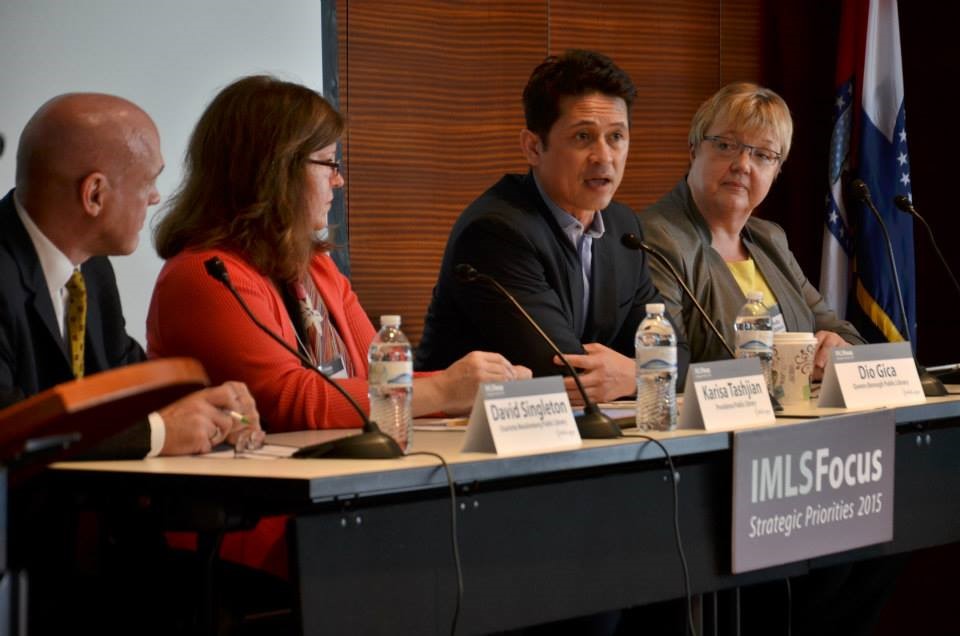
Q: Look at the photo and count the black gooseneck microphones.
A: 5